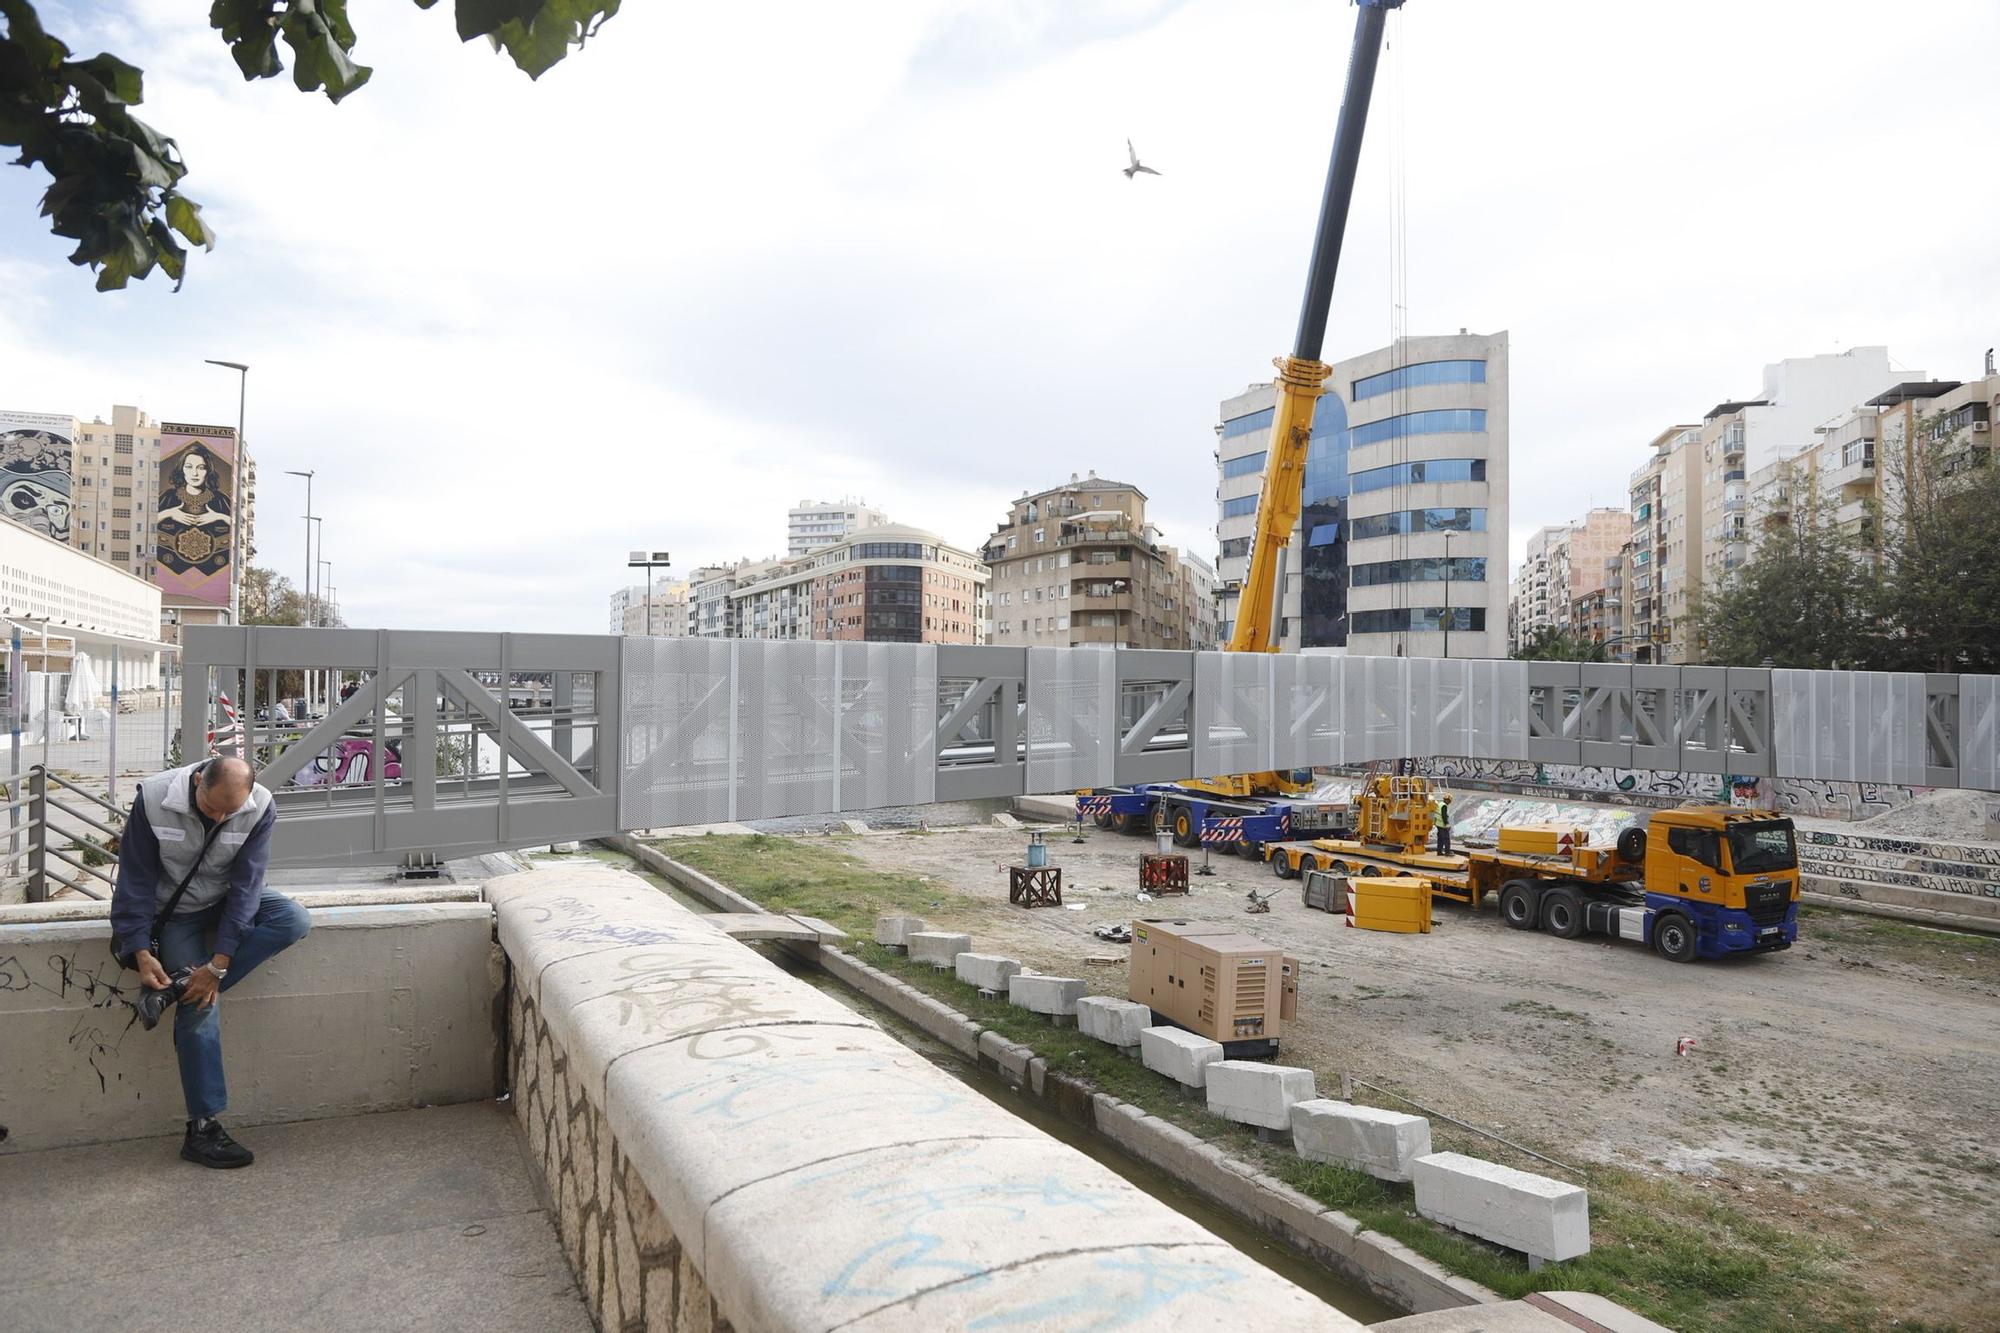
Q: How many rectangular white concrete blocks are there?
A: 9